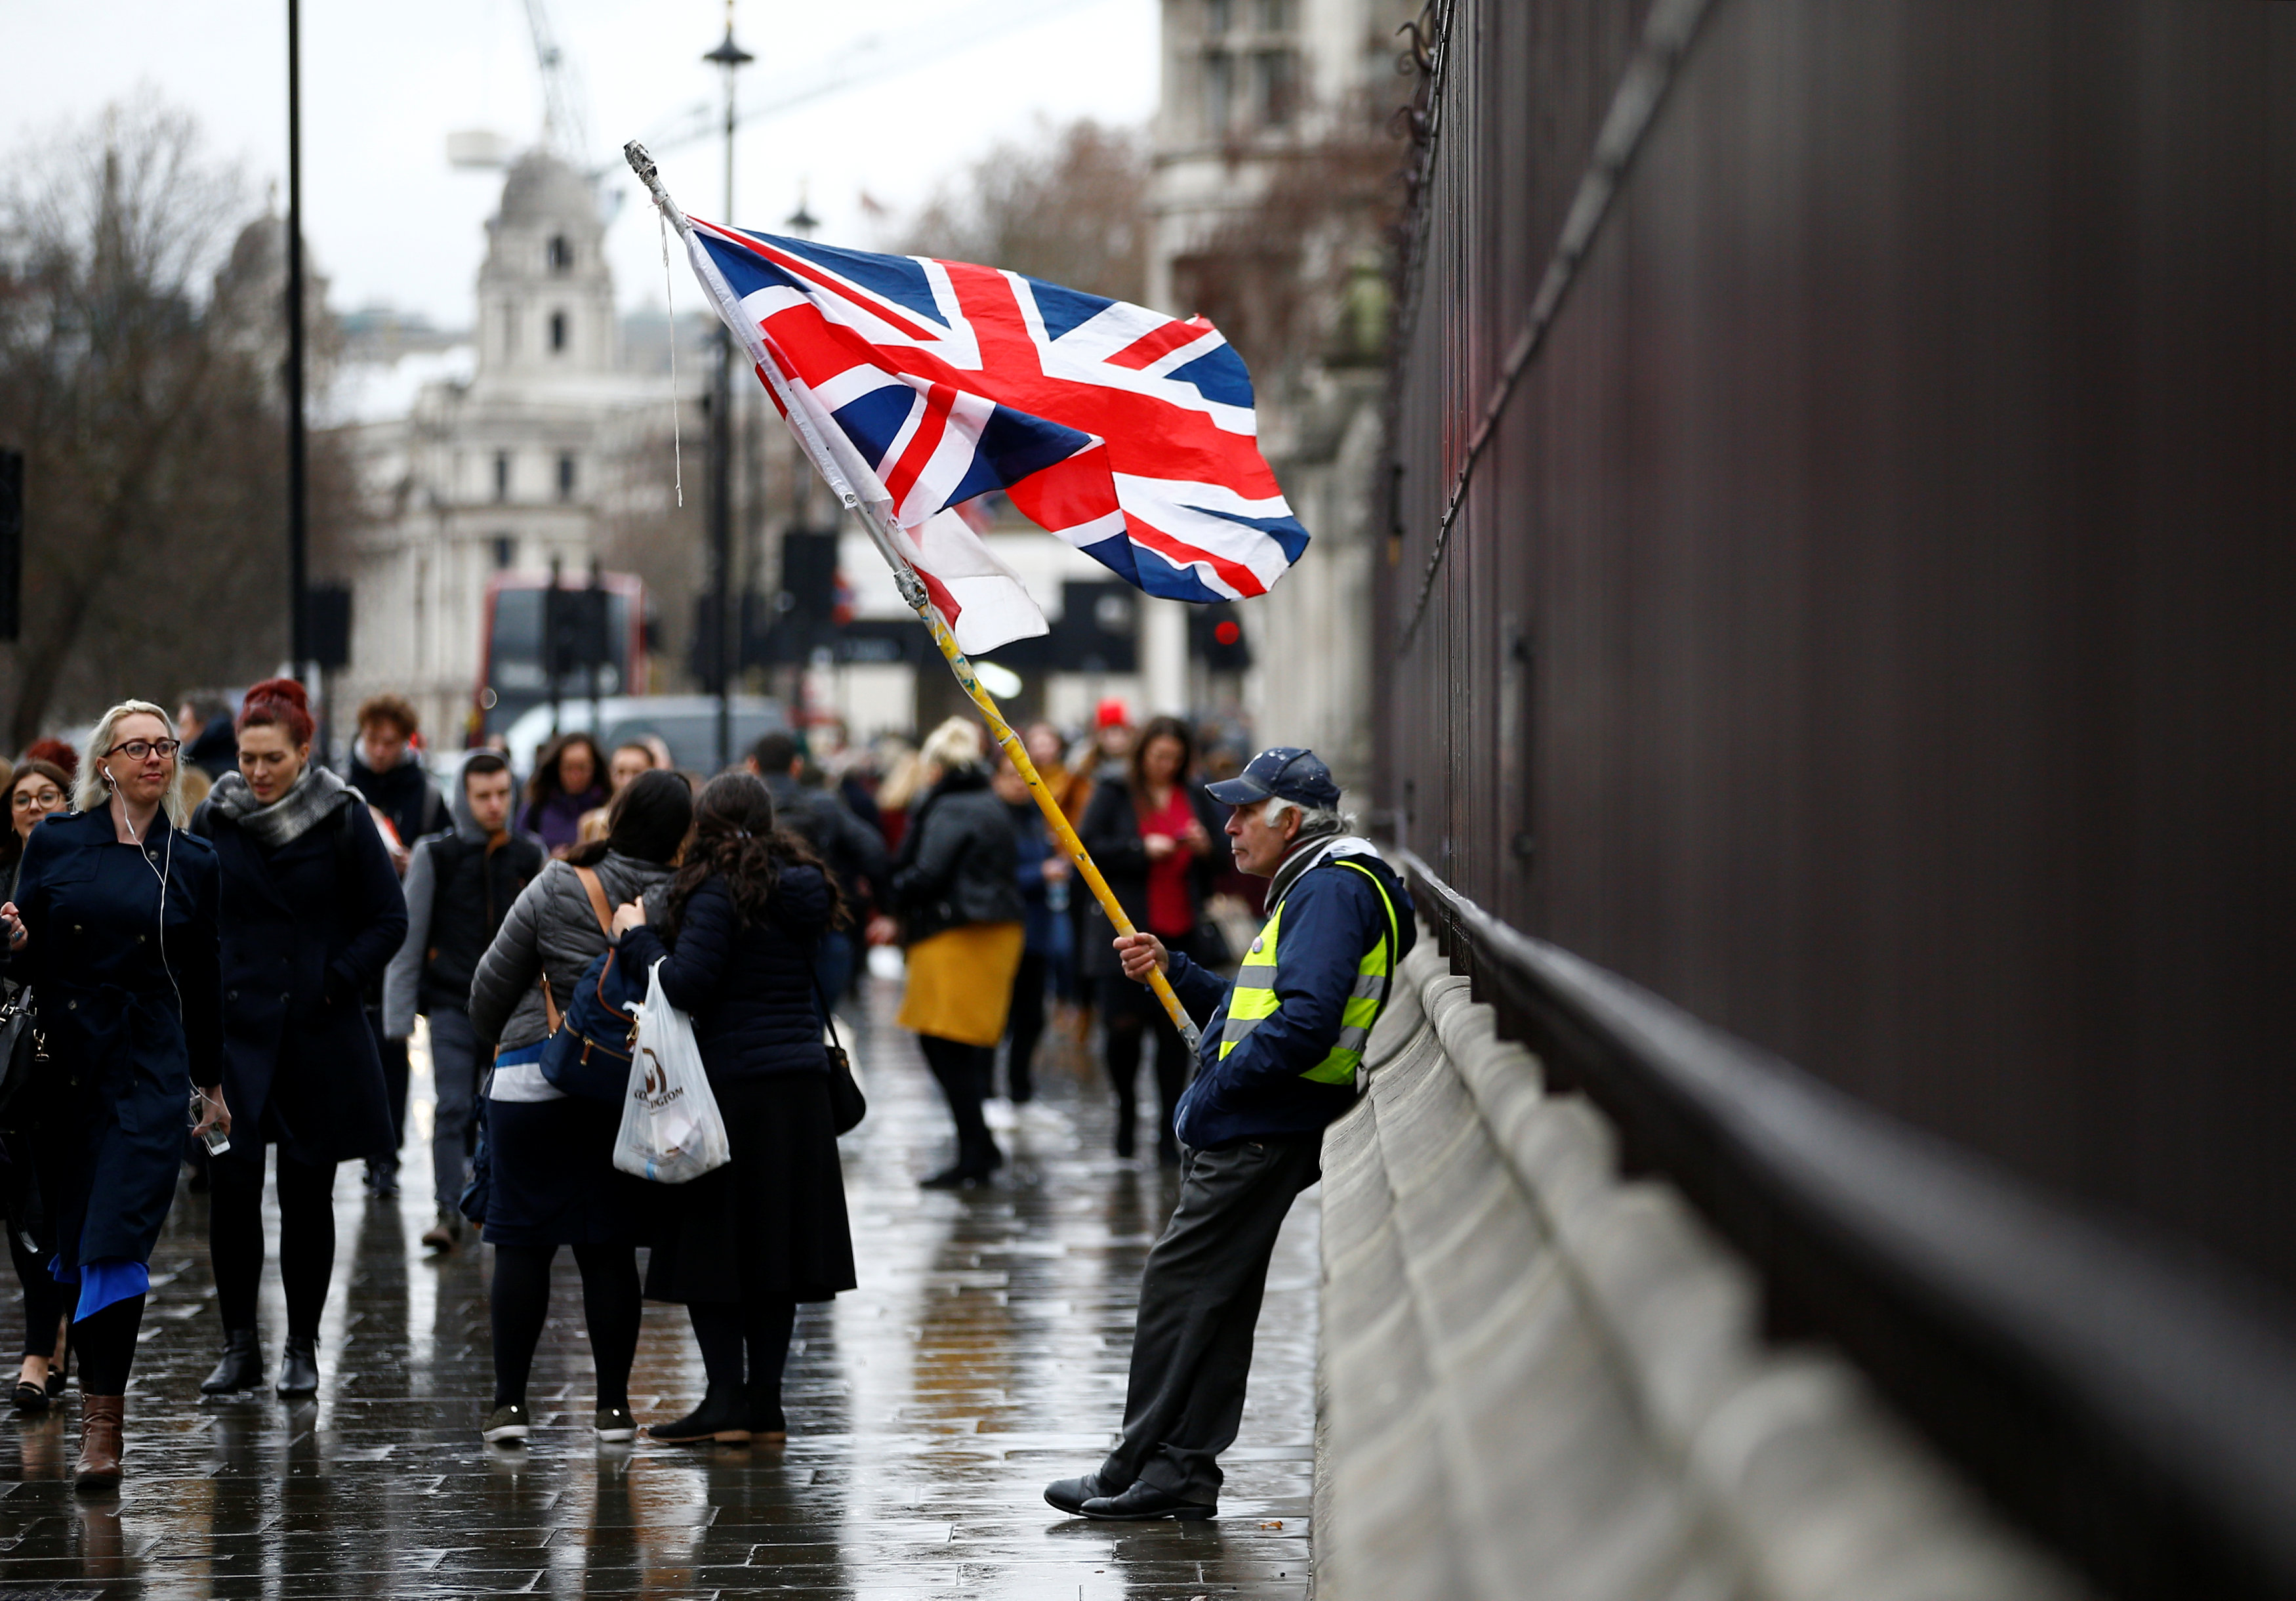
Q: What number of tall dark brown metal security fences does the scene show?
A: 1